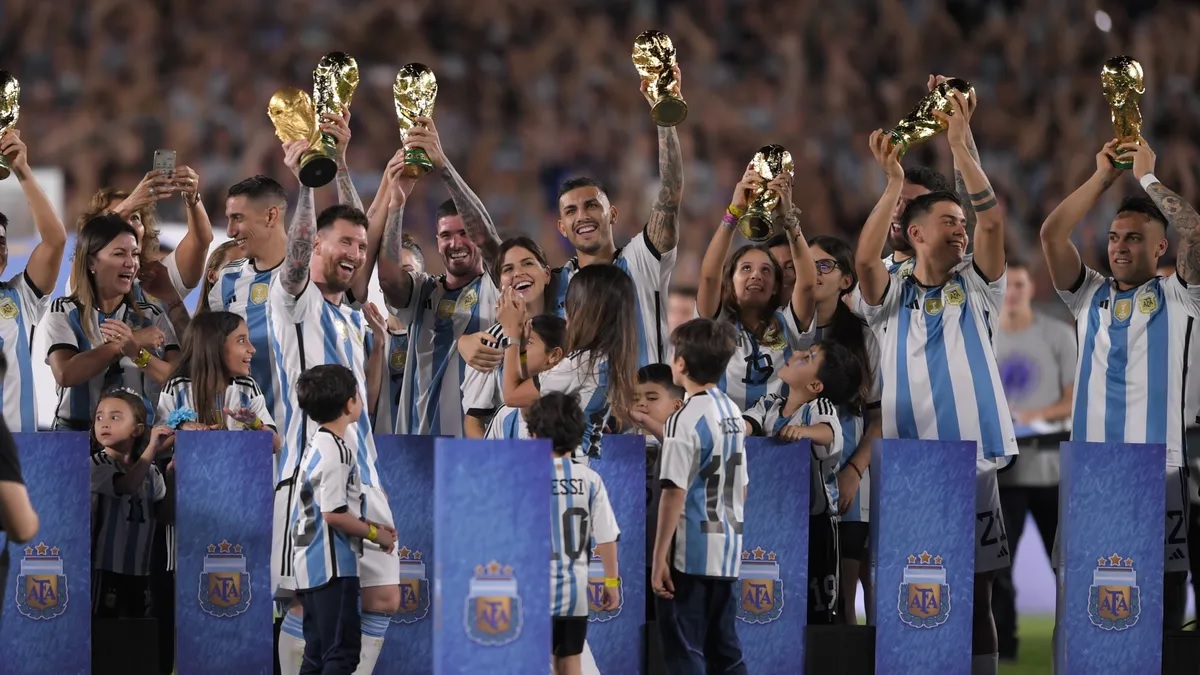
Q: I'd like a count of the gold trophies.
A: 8